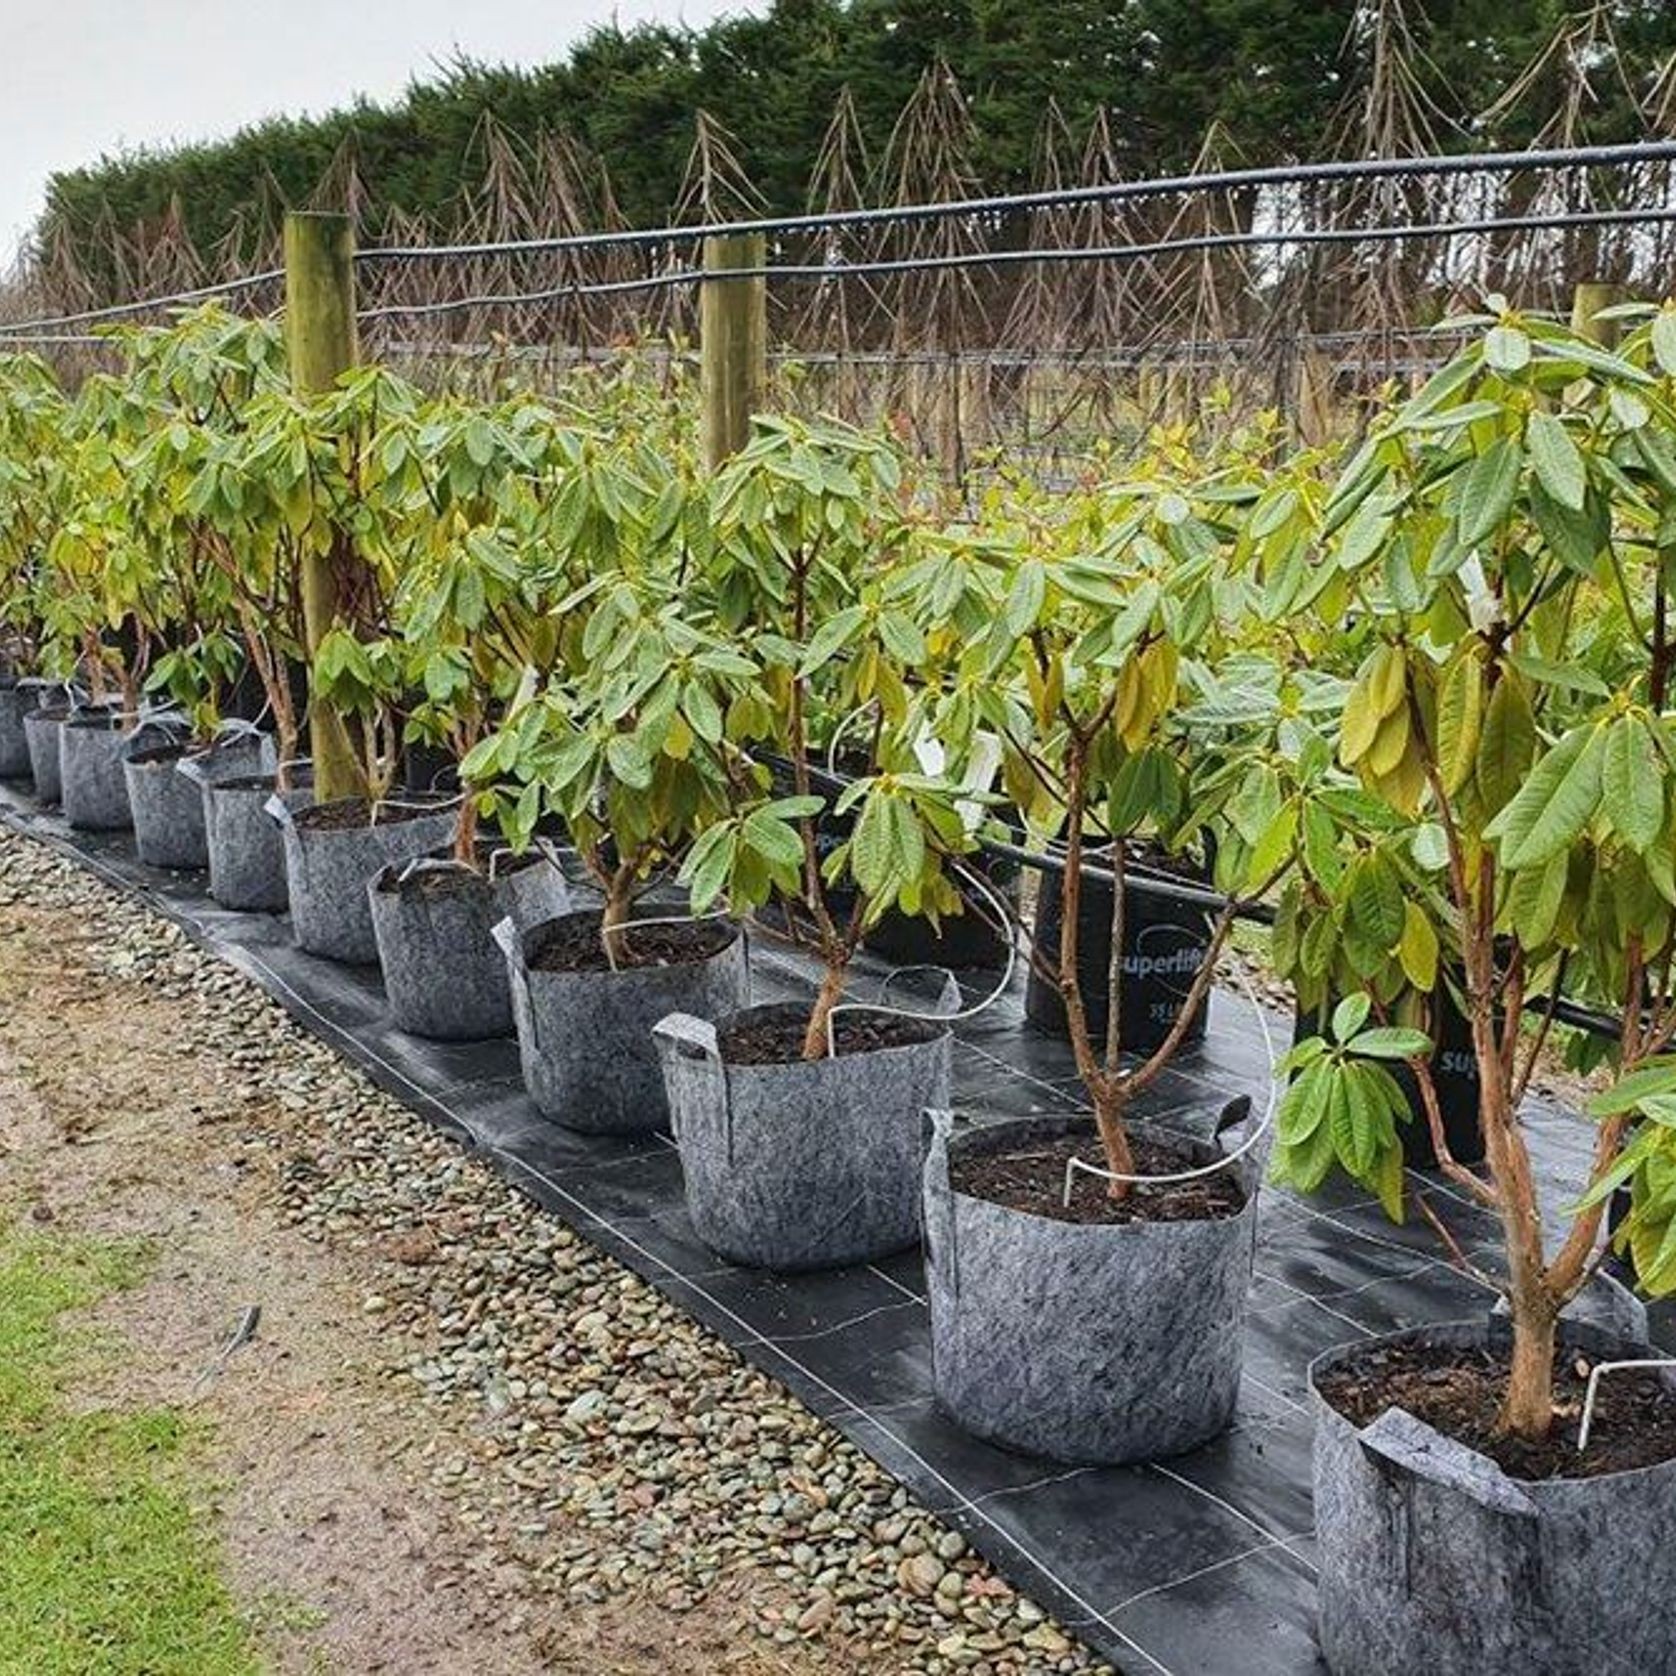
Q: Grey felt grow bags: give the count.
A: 11